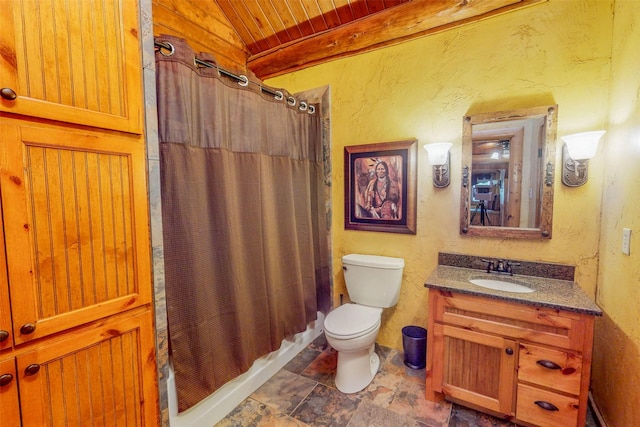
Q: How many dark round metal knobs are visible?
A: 6